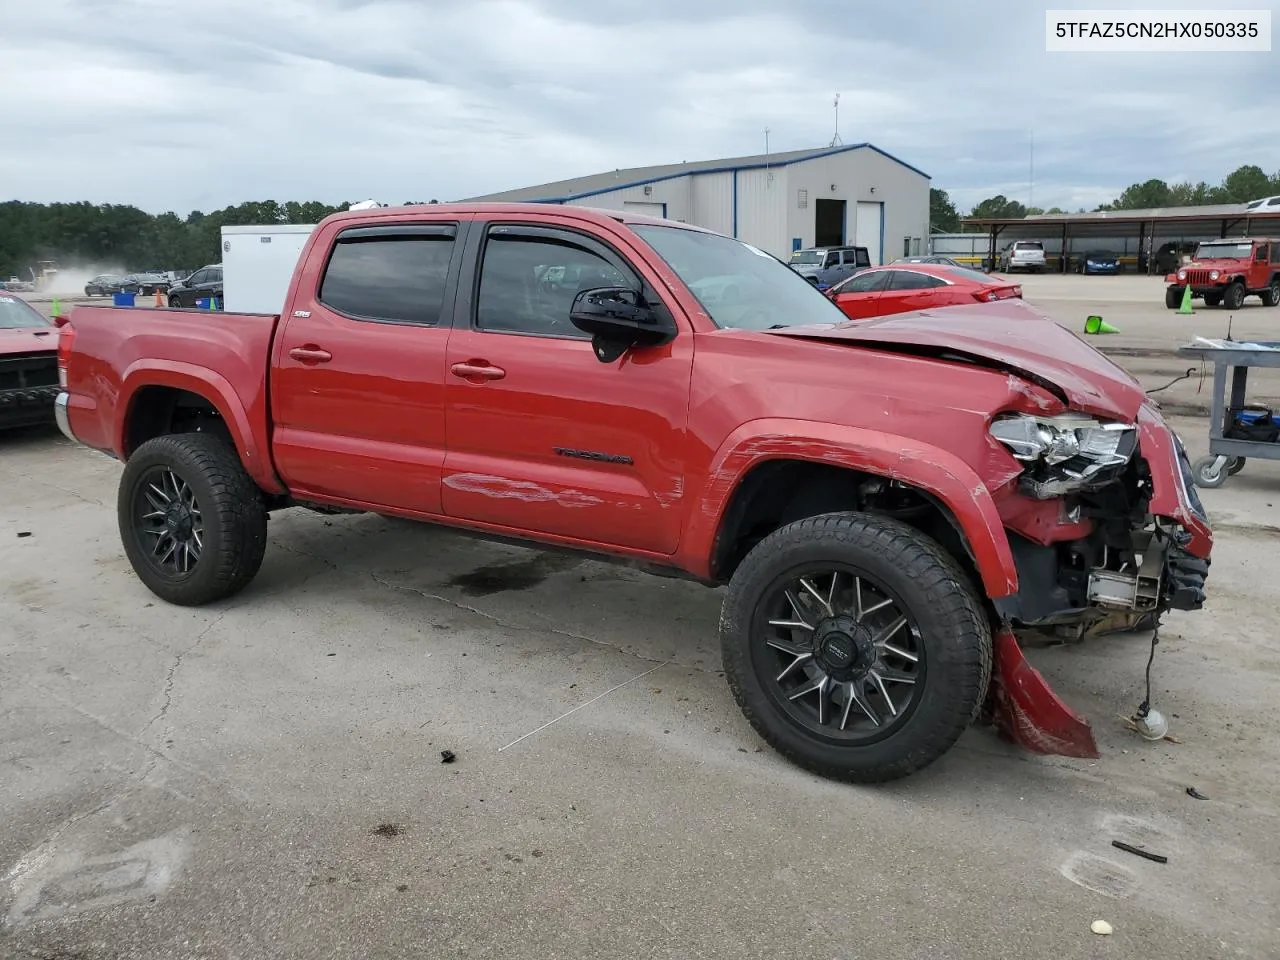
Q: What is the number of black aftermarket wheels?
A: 2